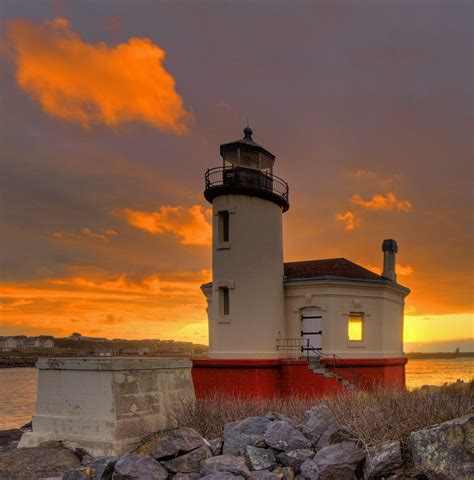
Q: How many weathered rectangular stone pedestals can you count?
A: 1